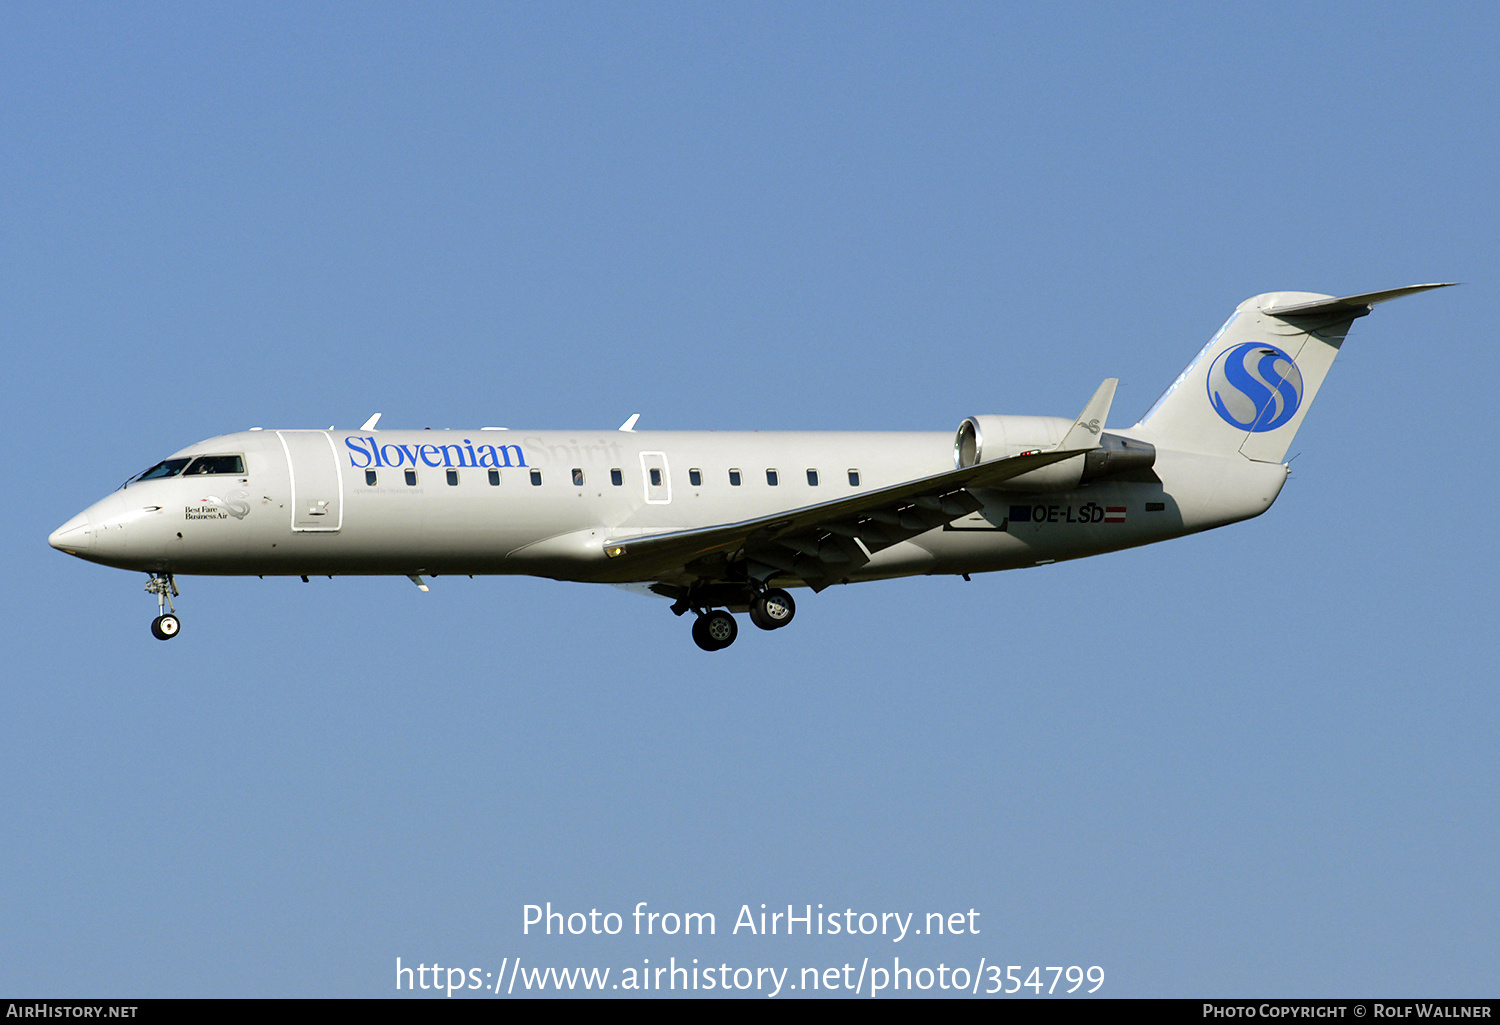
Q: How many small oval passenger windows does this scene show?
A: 13